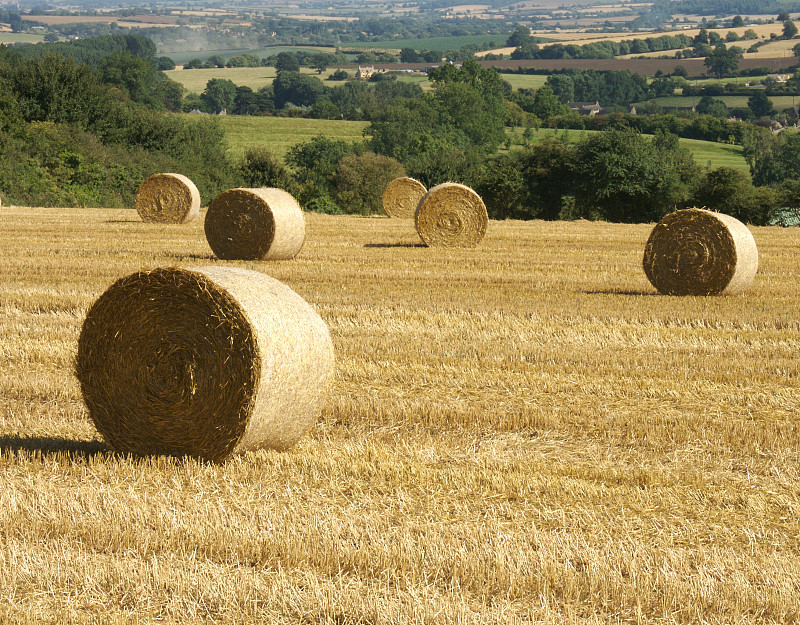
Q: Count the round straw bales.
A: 6